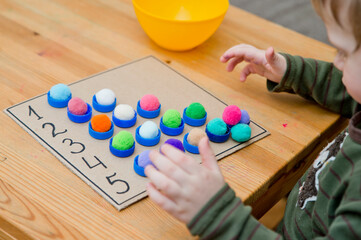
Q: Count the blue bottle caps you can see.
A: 15